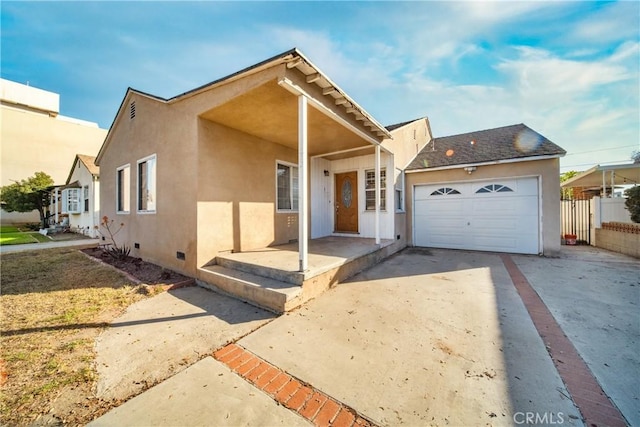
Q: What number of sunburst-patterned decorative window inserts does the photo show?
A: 2